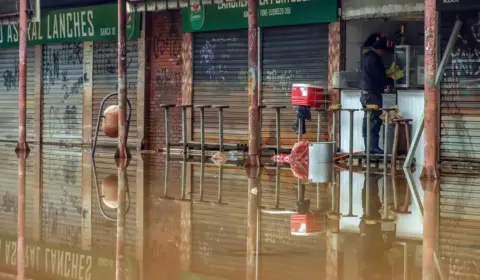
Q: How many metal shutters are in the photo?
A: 6